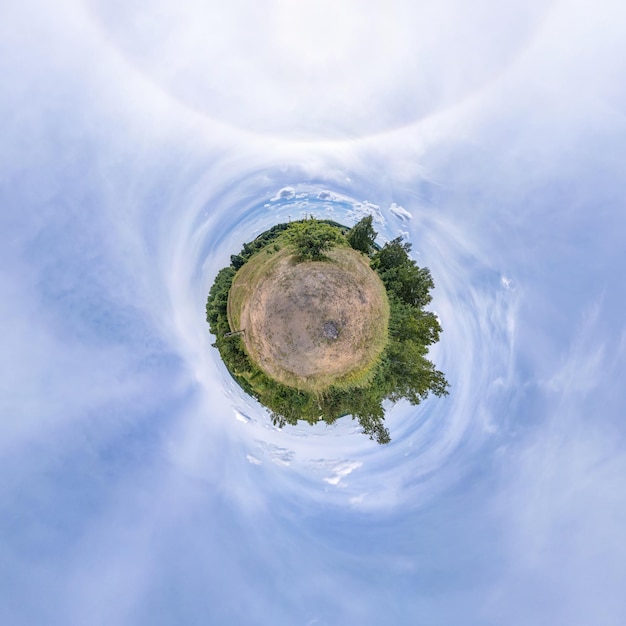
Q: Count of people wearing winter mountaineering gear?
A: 0